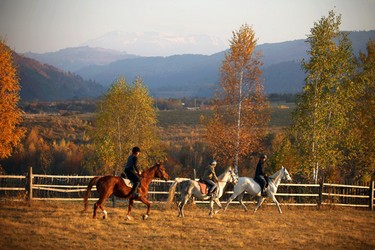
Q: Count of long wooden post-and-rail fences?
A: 1